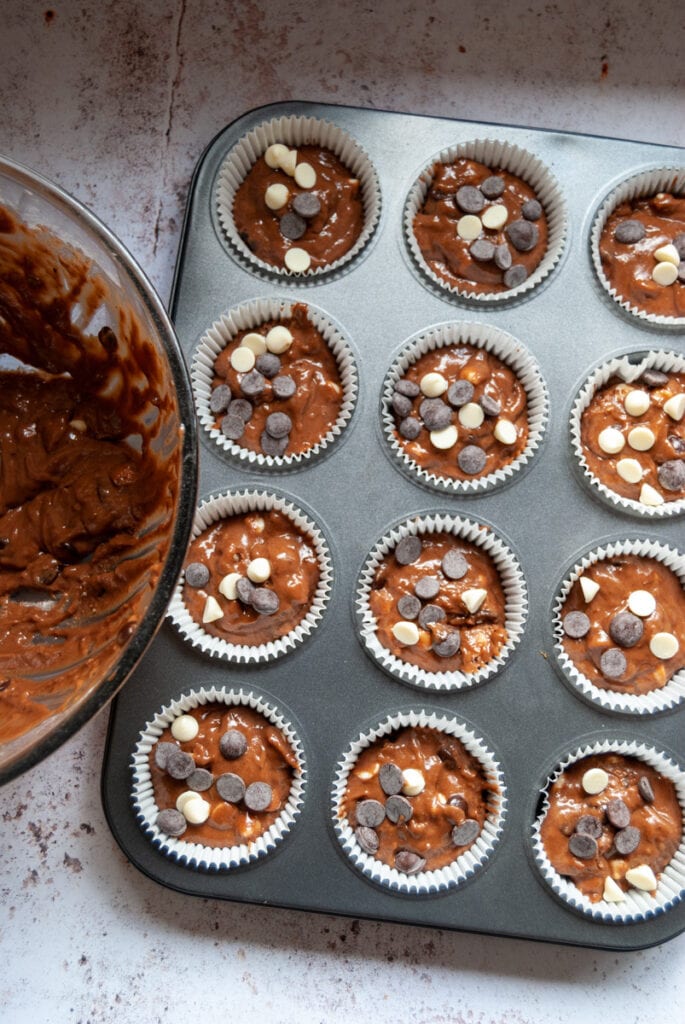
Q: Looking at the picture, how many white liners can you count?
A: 12